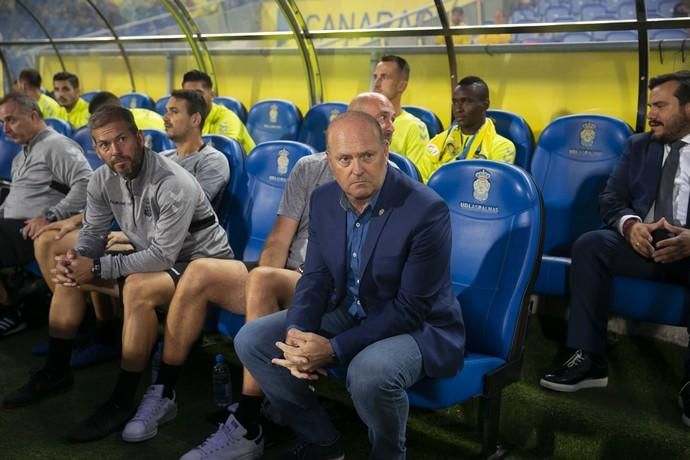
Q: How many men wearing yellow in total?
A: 6